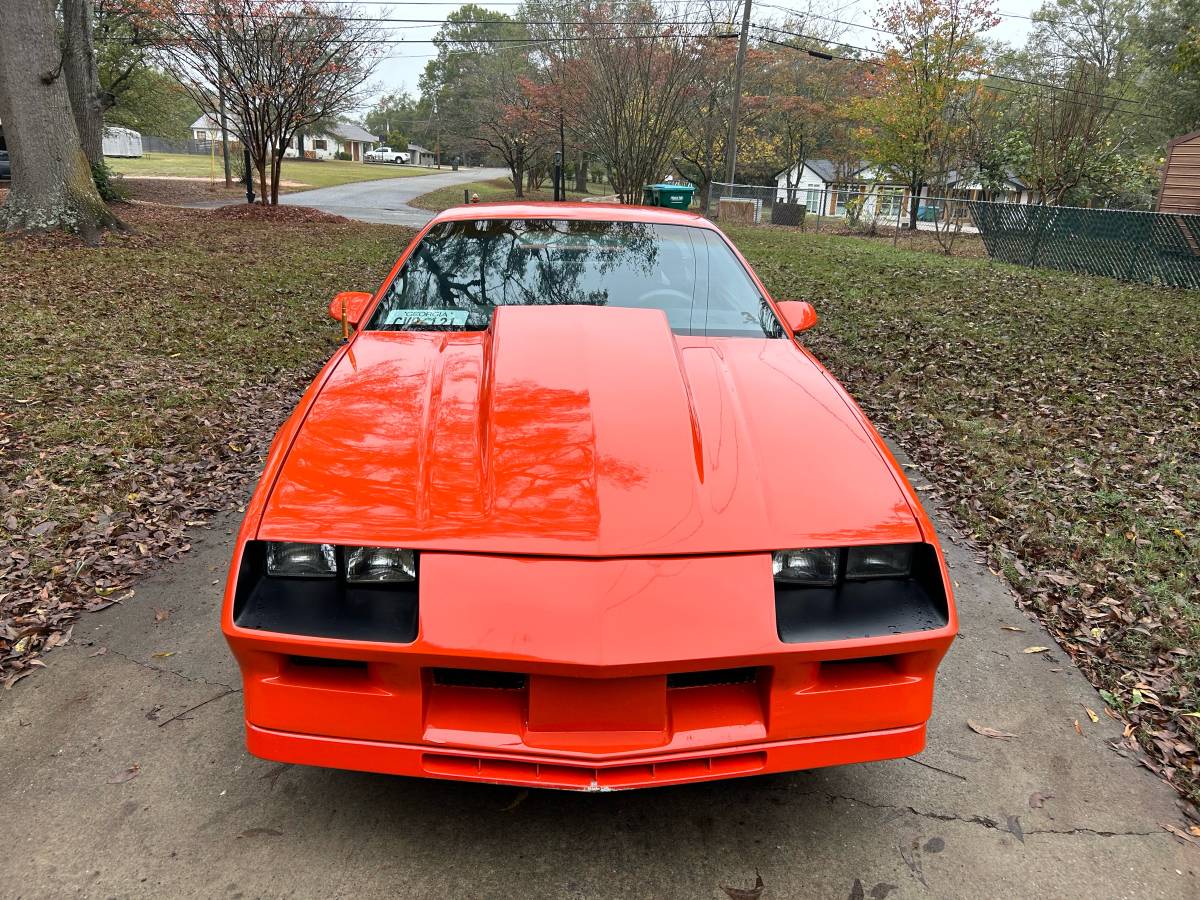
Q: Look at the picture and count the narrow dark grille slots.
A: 4